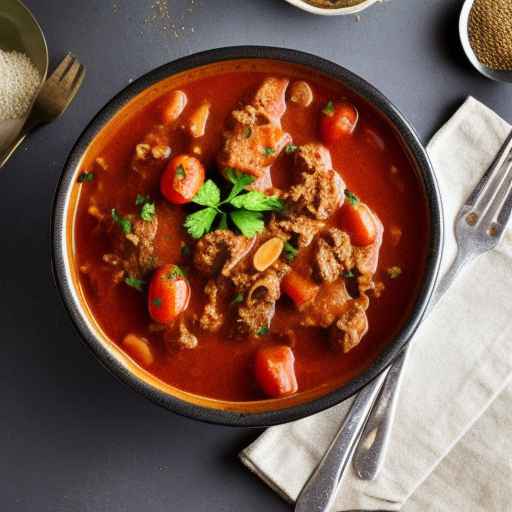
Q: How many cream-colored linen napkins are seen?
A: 1